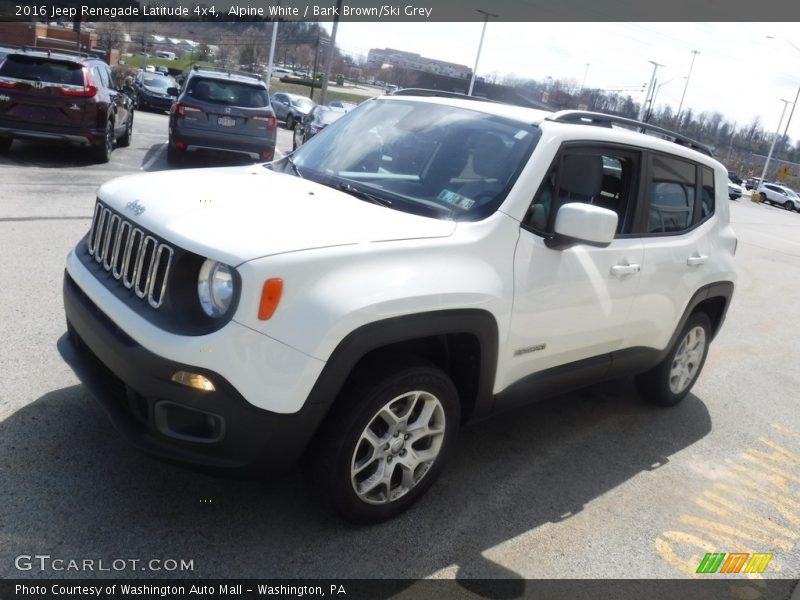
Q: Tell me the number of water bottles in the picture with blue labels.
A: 0